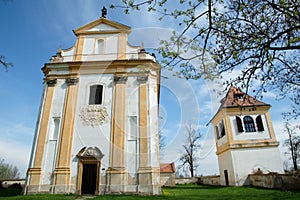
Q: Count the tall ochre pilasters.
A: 4